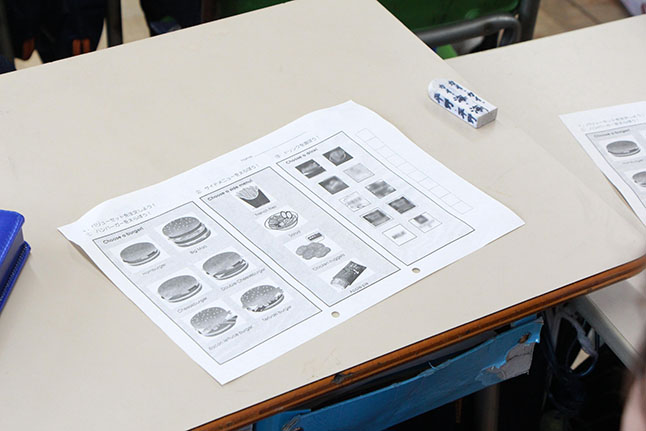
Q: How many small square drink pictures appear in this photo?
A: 10